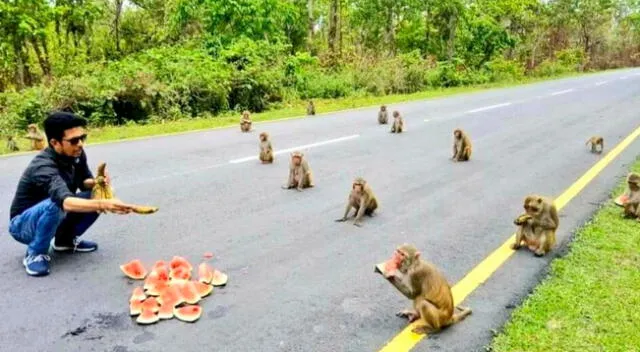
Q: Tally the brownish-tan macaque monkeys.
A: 14